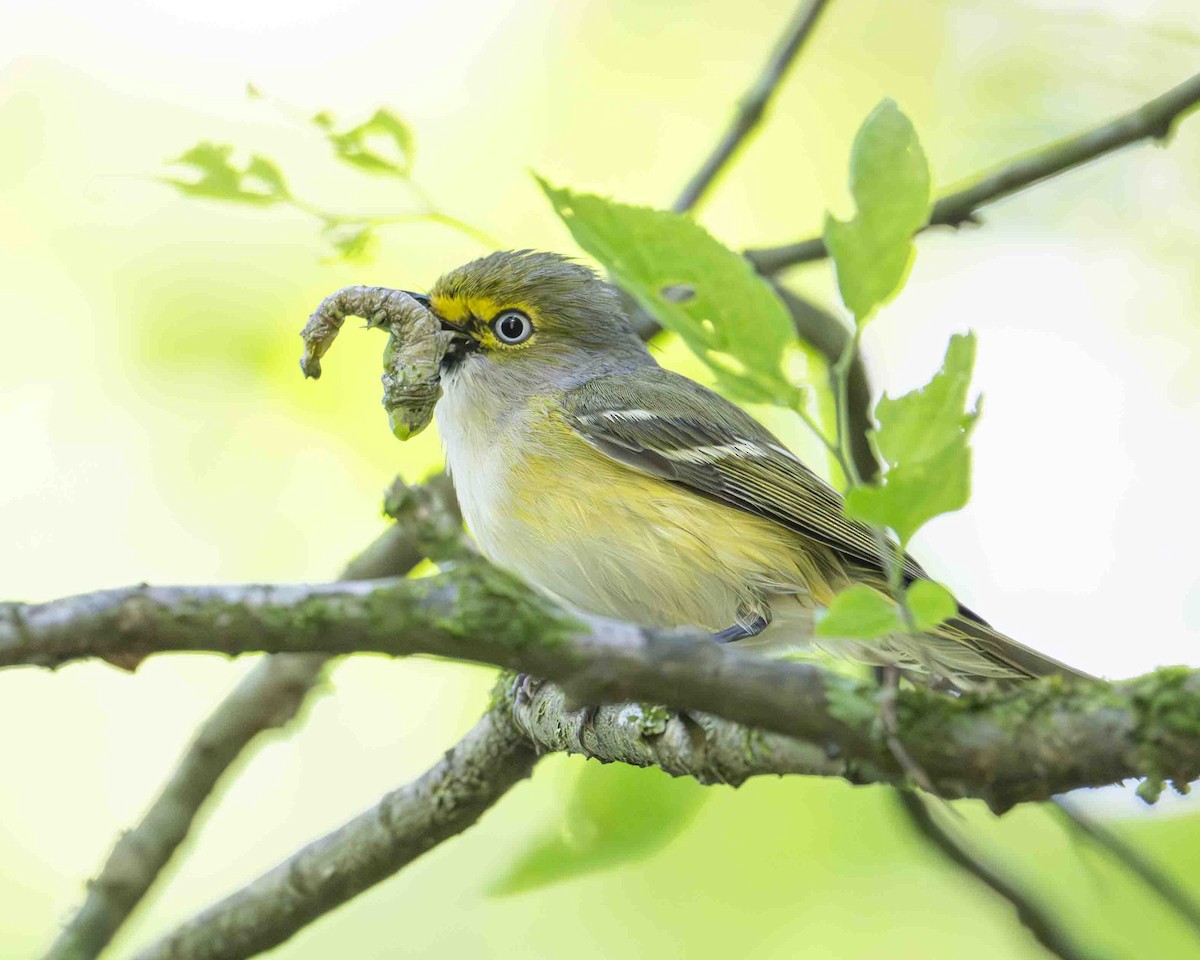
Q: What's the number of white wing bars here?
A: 2